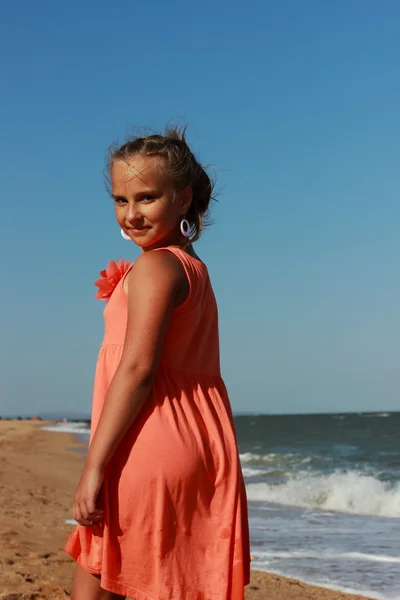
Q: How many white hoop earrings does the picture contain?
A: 2